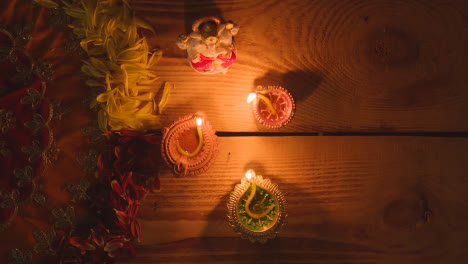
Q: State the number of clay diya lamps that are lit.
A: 3